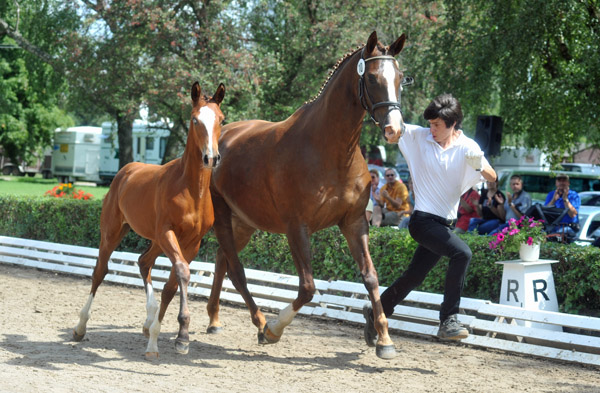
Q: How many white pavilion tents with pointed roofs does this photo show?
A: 0